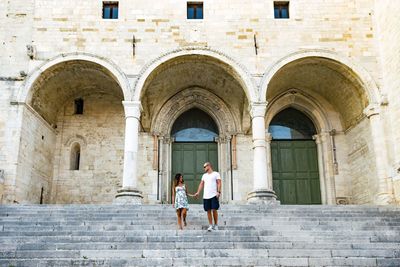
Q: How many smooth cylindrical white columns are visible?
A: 3